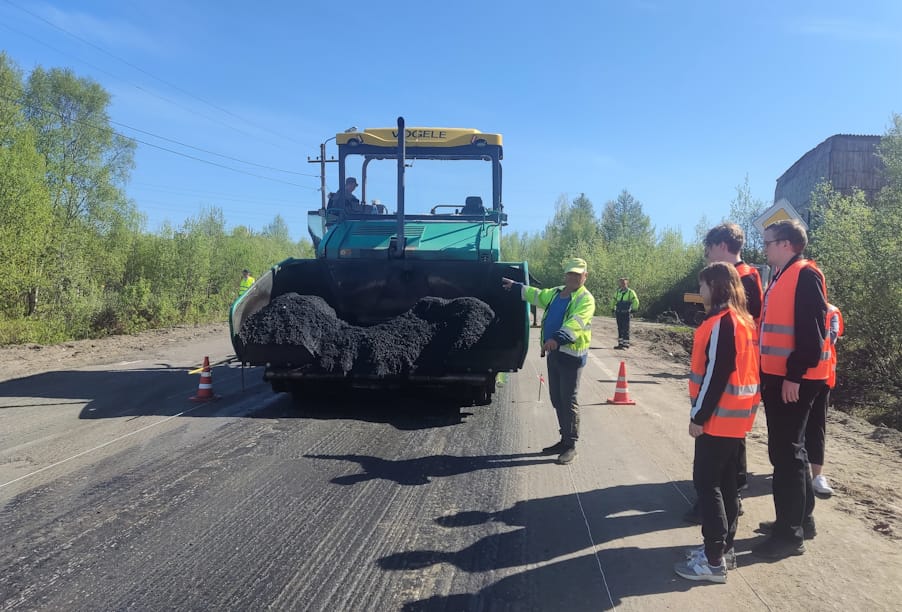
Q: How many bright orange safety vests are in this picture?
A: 4